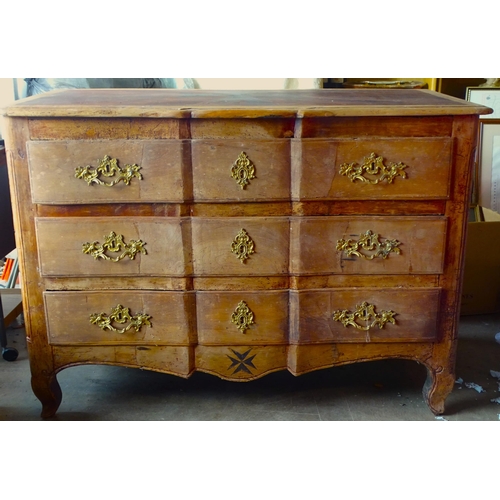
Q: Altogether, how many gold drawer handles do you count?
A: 6